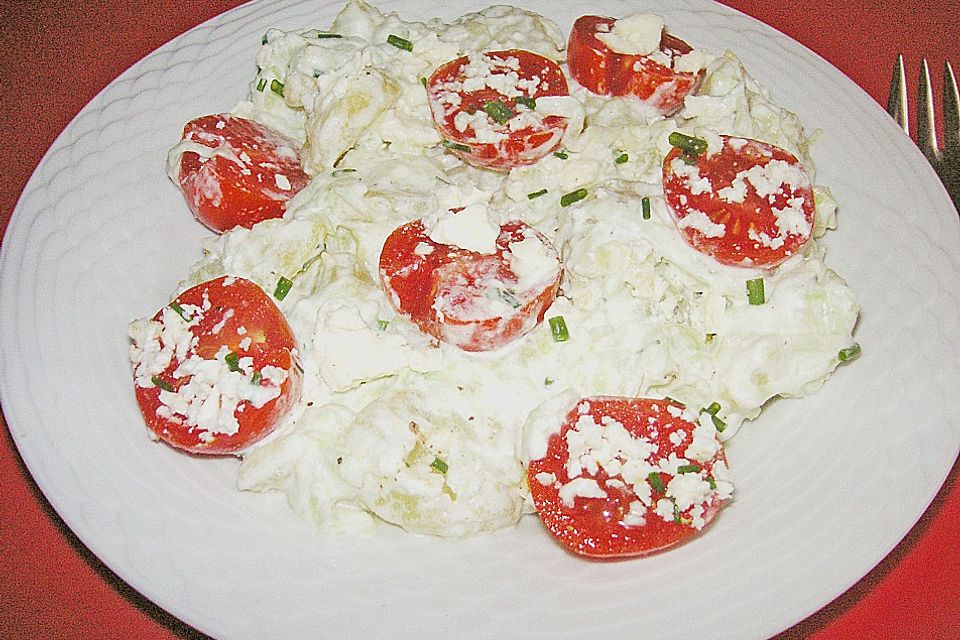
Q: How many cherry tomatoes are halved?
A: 7